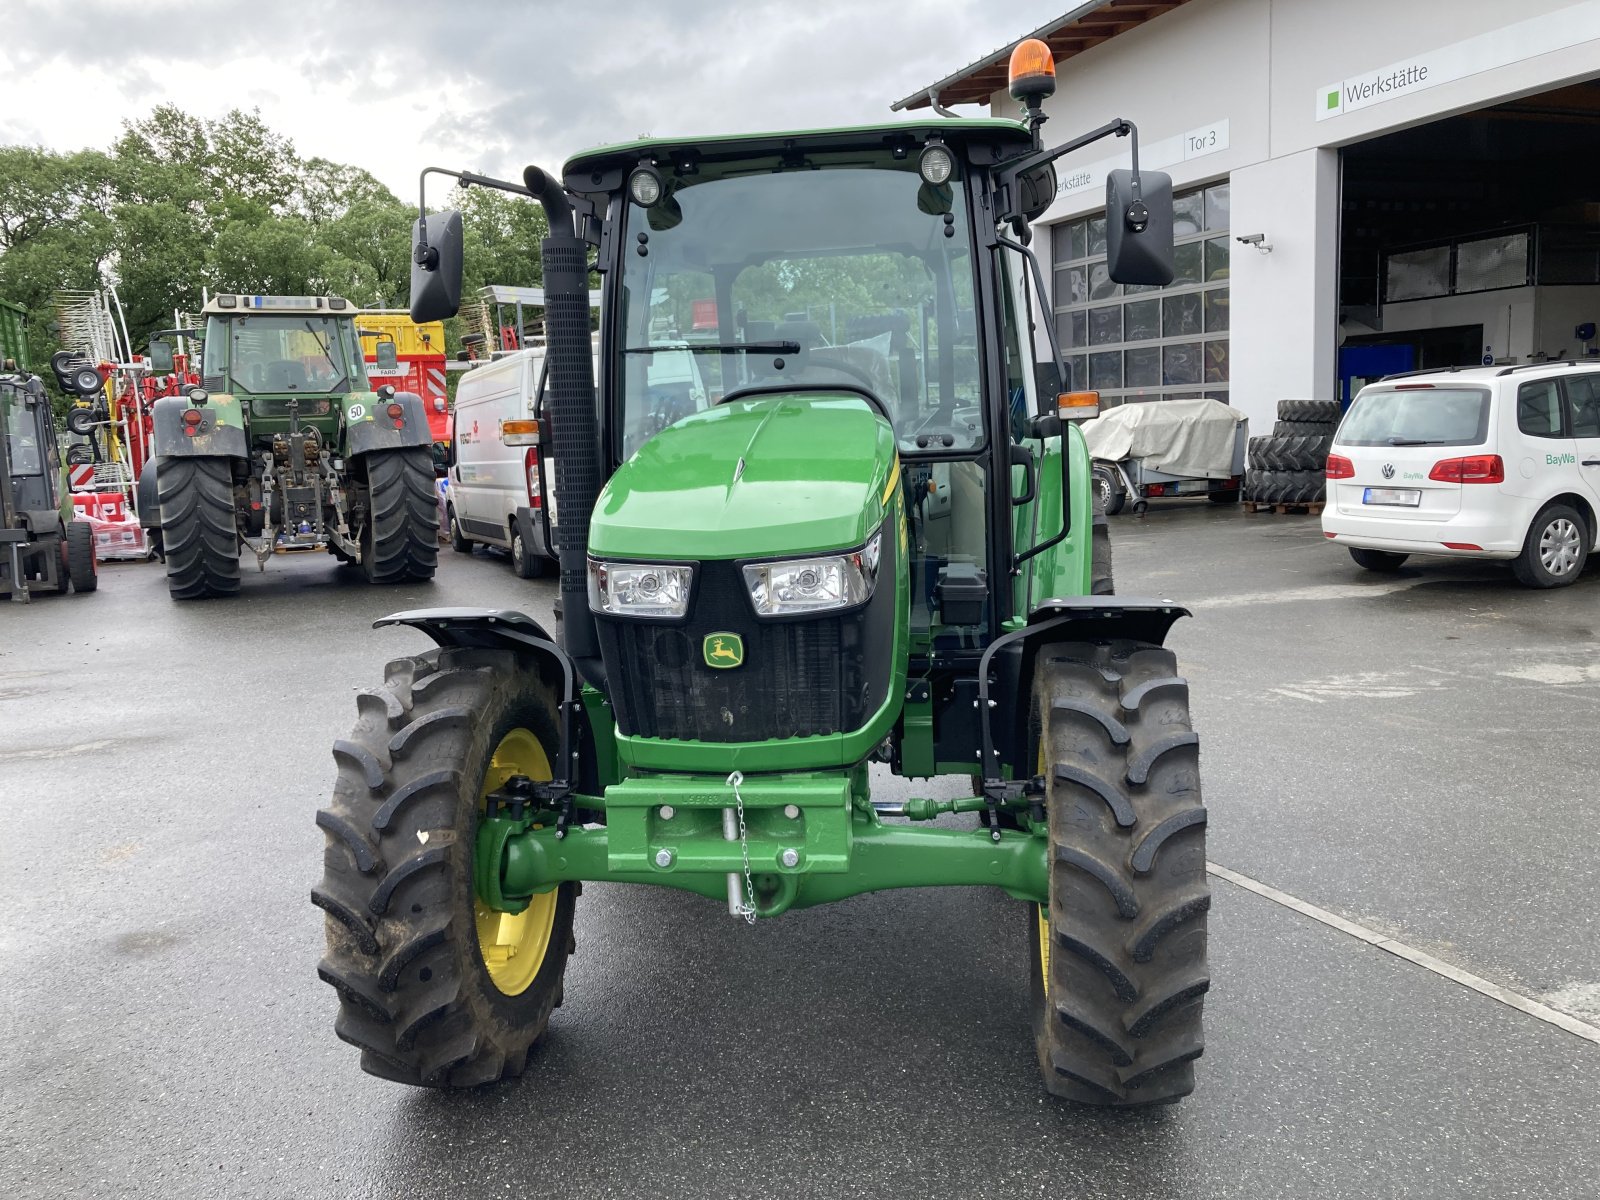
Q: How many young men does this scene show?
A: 0